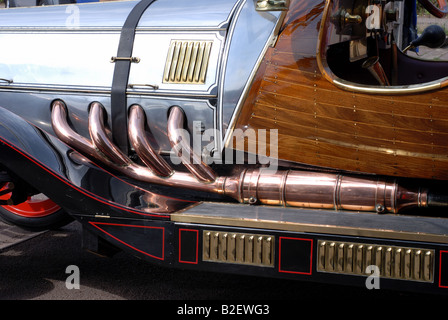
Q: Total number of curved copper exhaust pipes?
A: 4